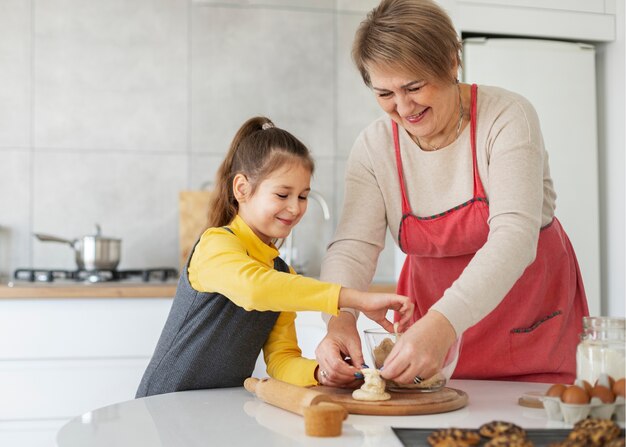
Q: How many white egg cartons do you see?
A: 1